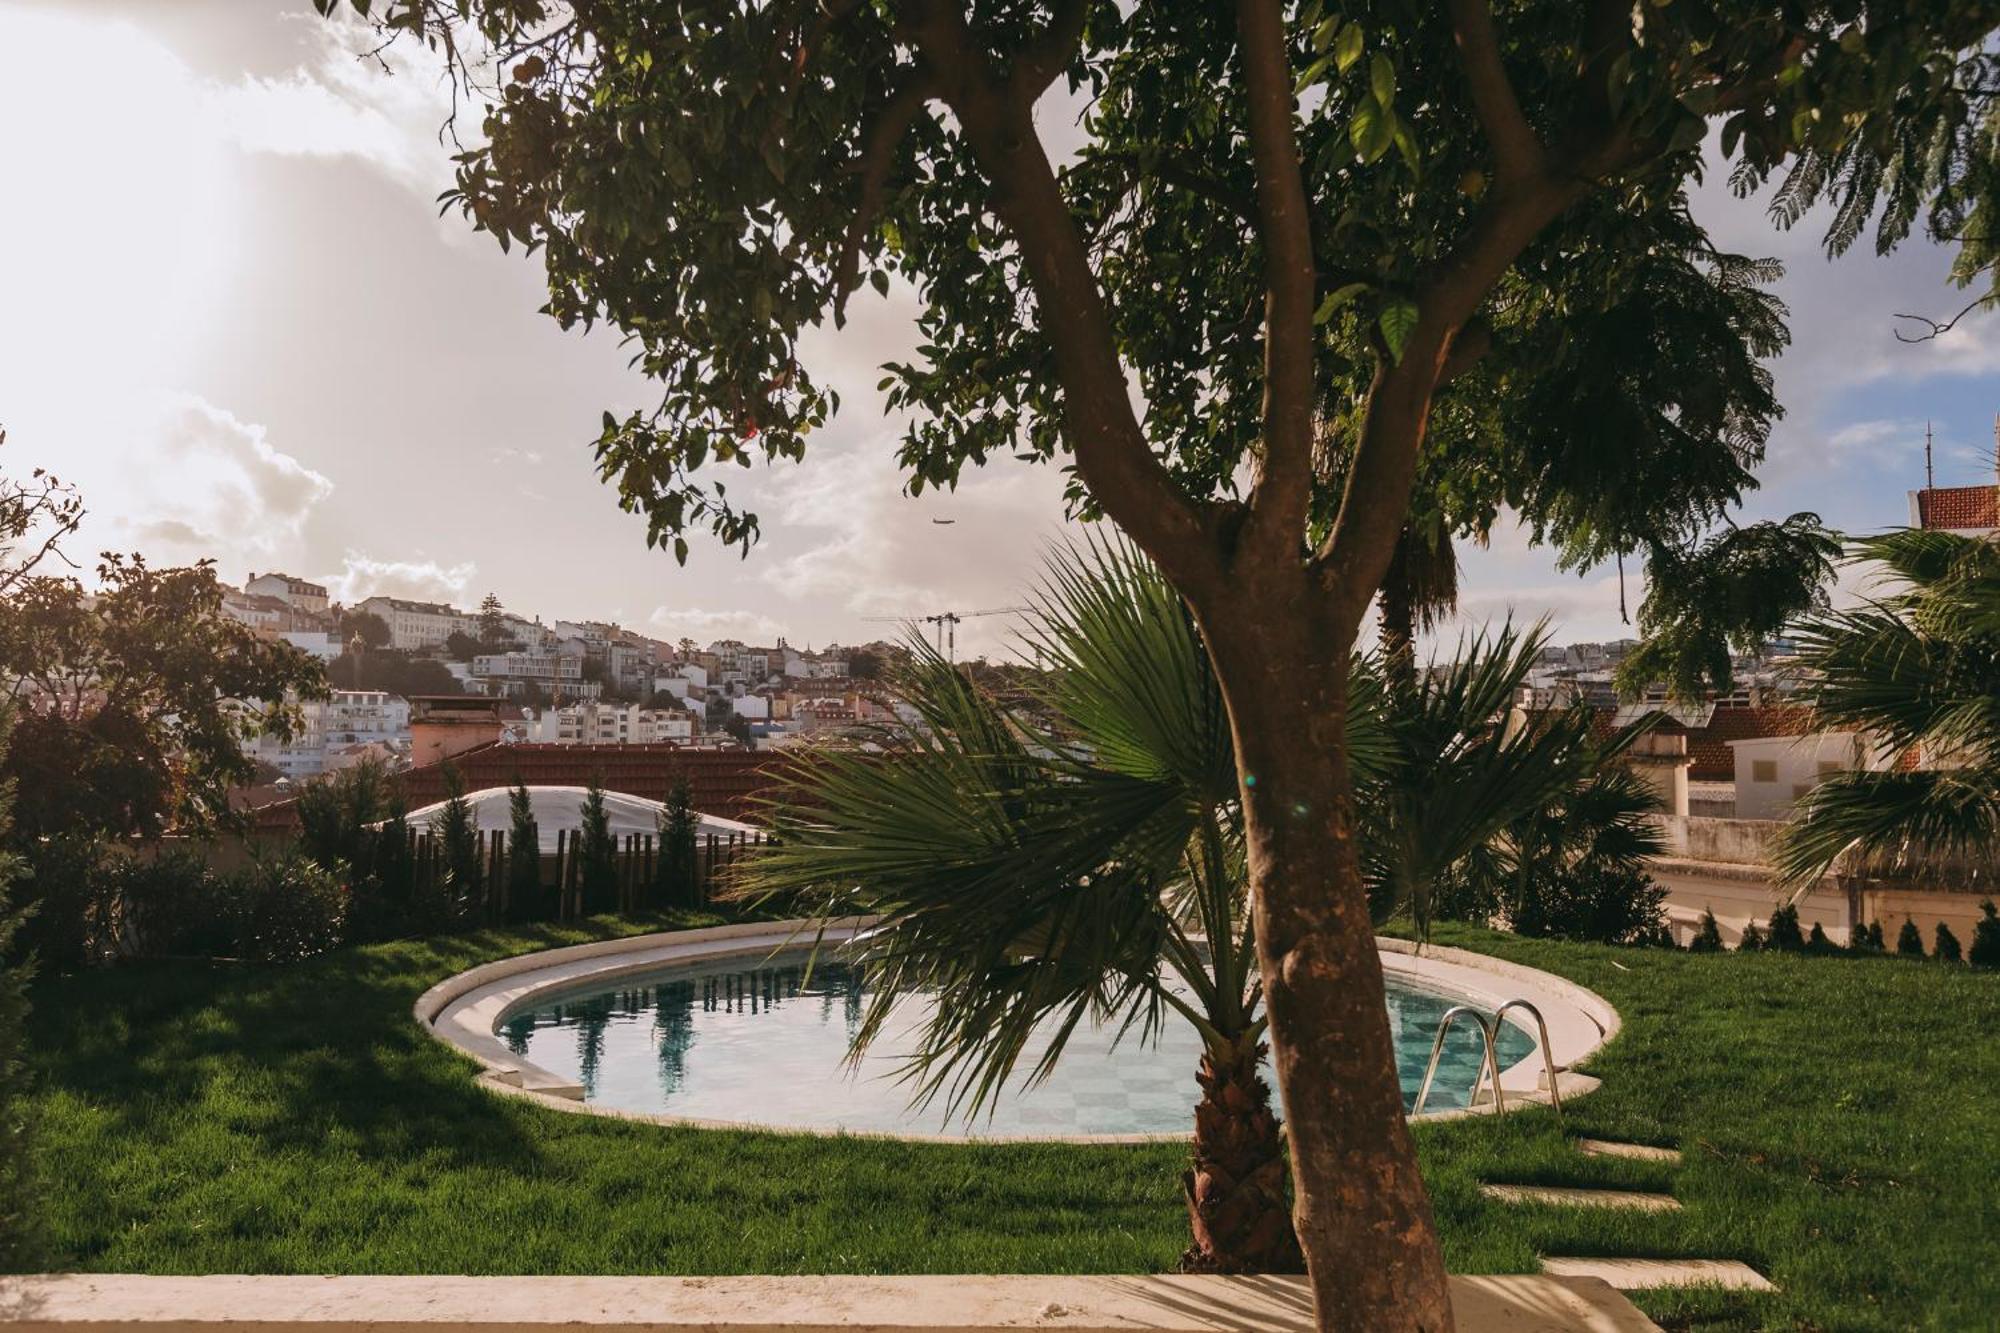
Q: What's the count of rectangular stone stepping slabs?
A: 3